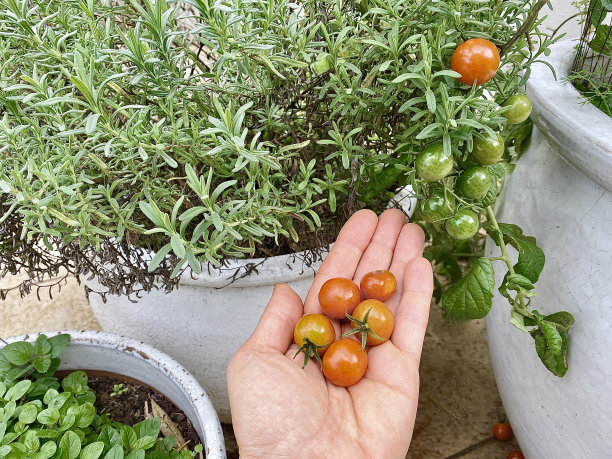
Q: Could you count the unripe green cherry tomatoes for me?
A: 6